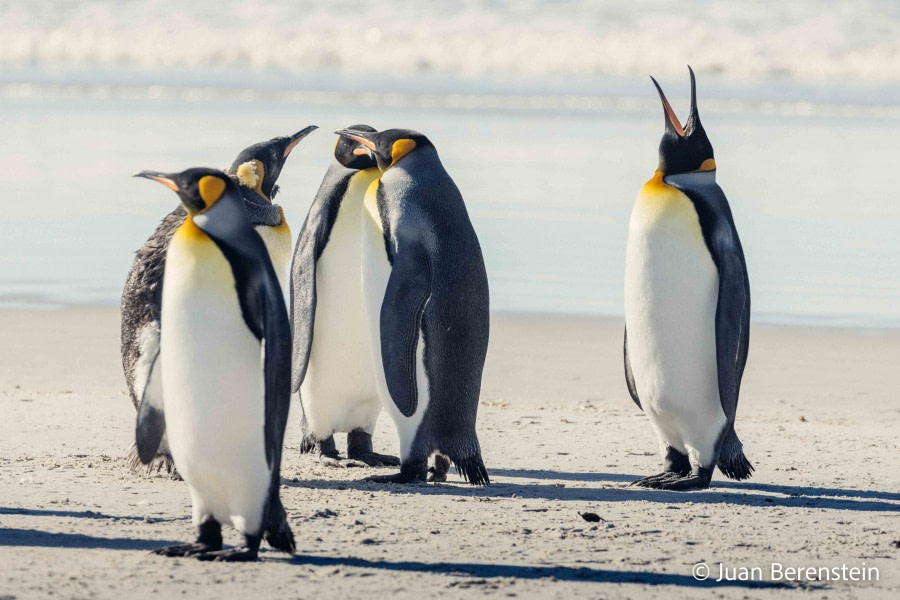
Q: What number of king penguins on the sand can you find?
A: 5